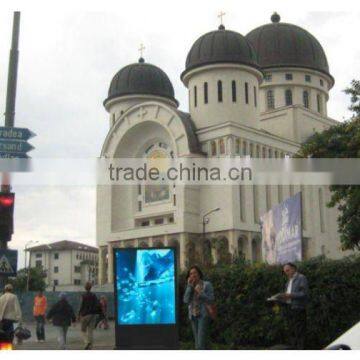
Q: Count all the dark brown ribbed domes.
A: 3